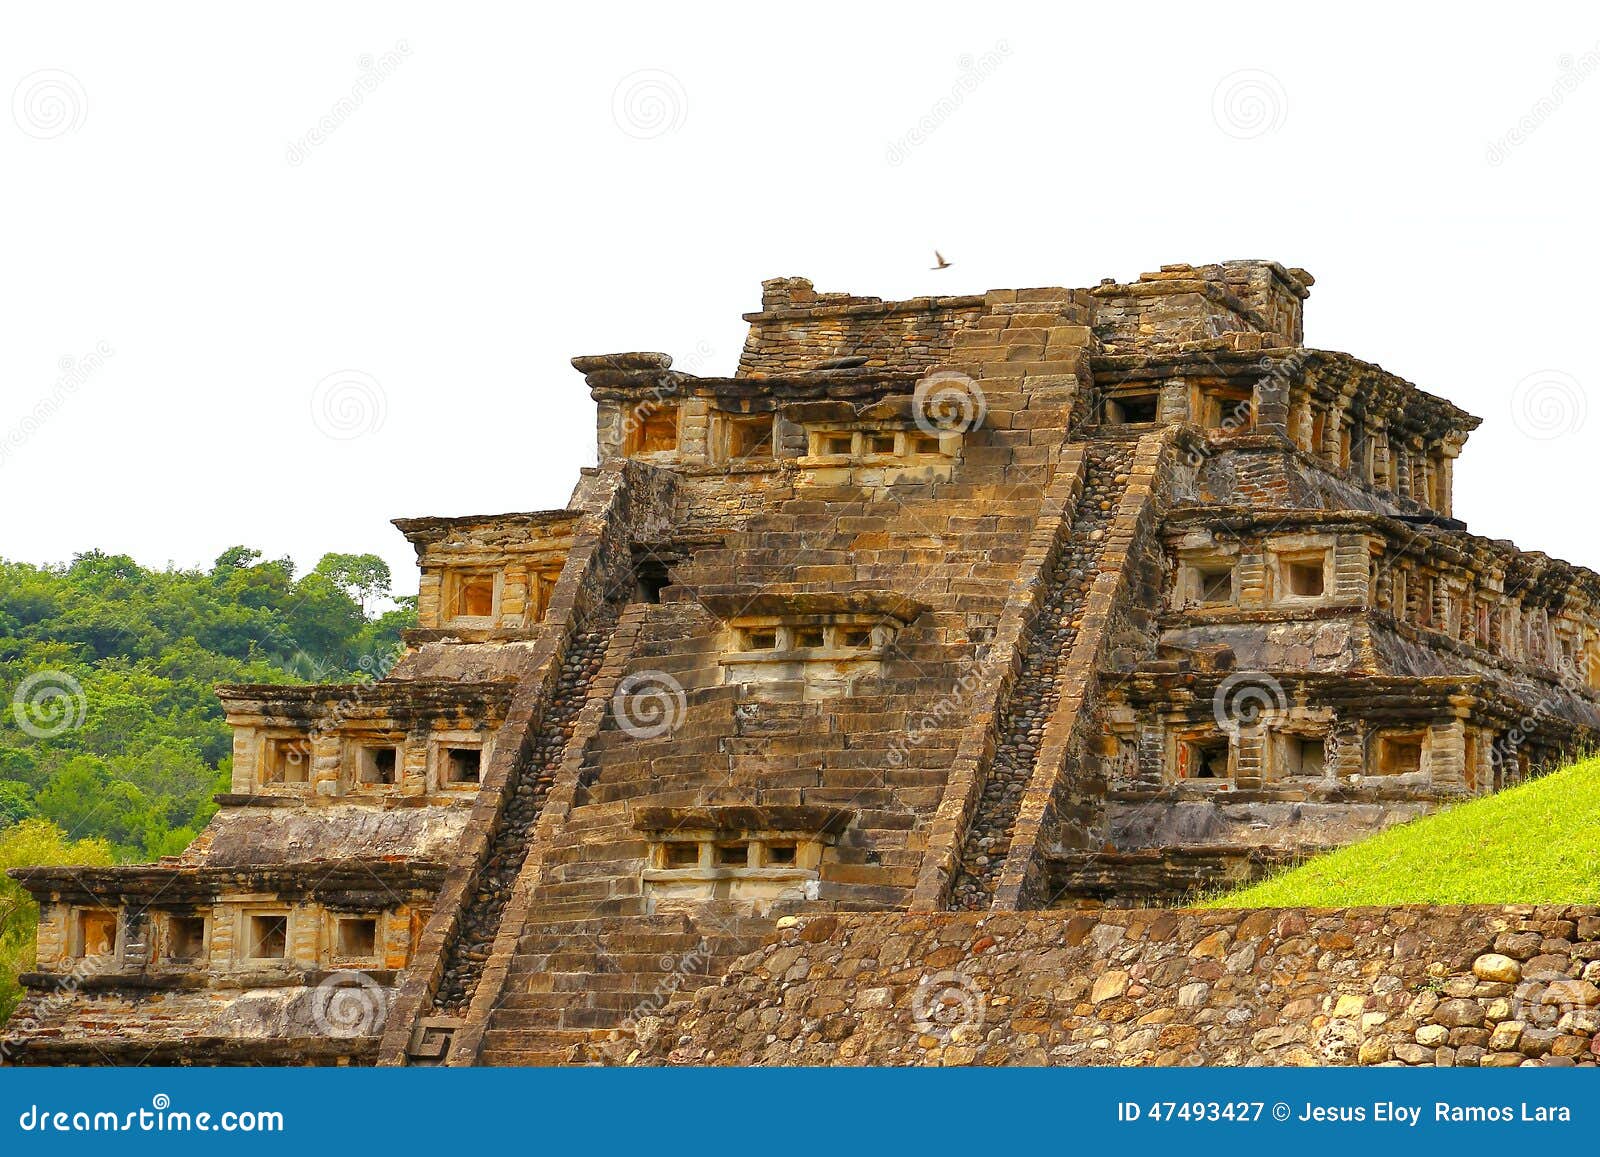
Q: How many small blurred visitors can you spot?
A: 0